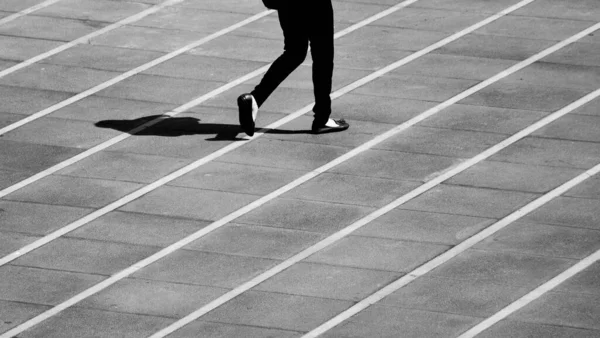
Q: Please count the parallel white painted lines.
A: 9